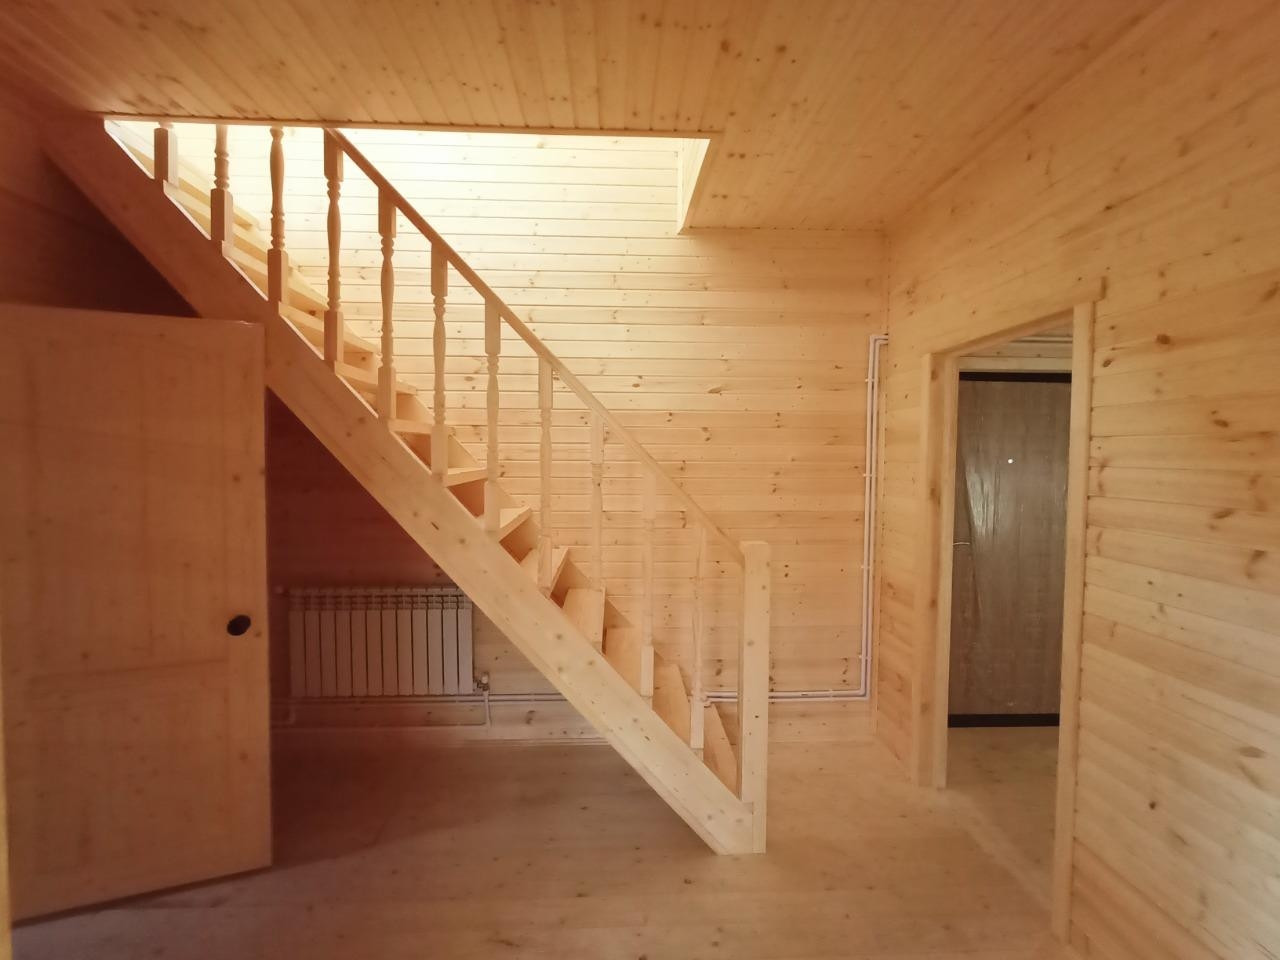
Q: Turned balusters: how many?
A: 11